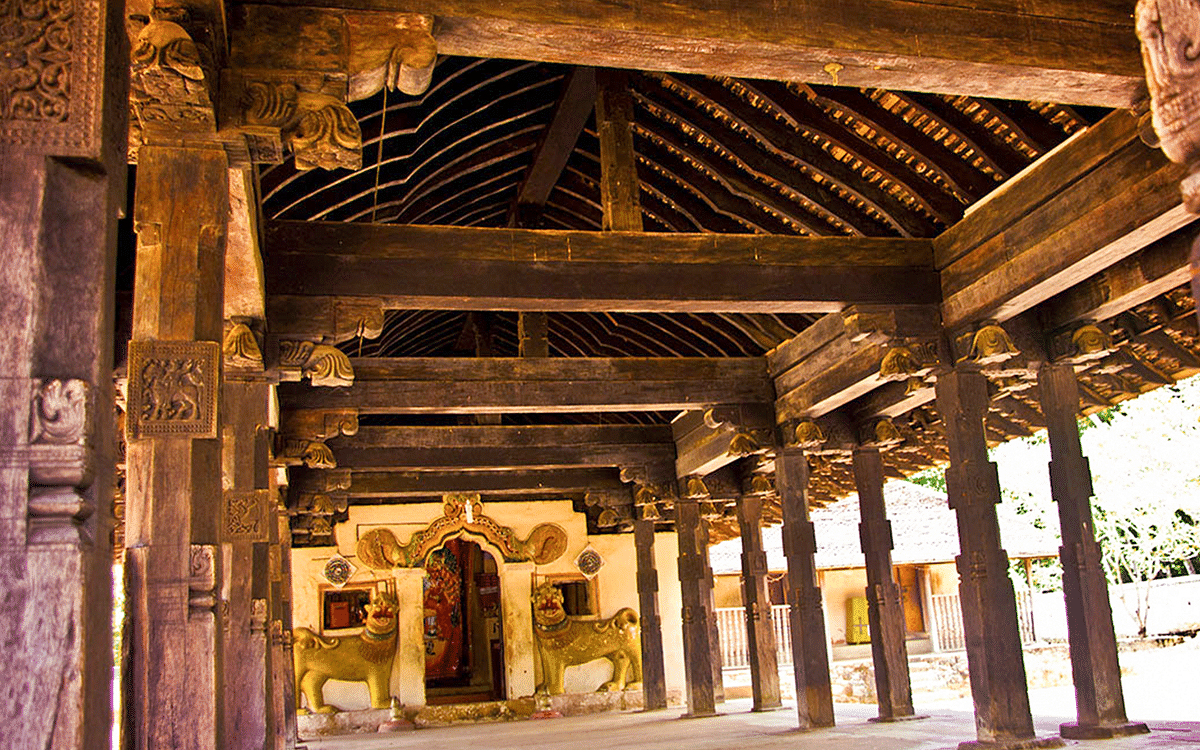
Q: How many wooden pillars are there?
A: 13